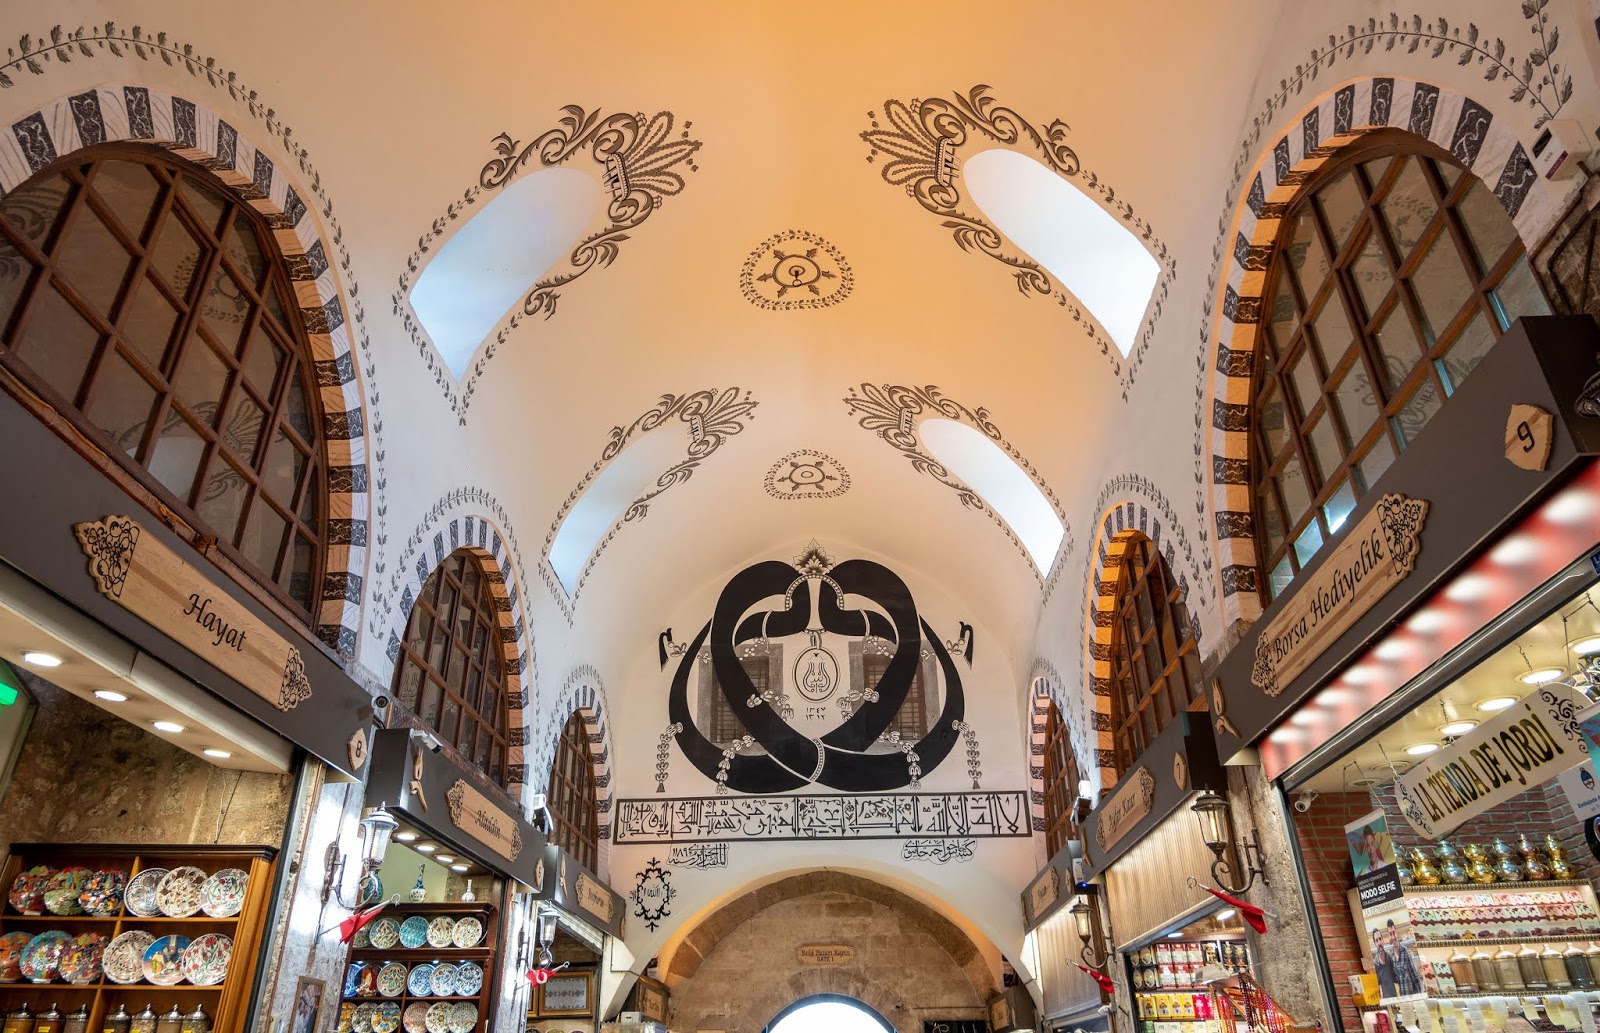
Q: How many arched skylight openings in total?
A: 4